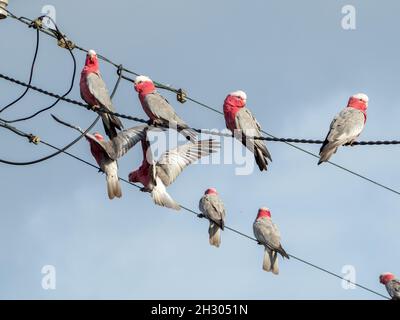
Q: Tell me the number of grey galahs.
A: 9